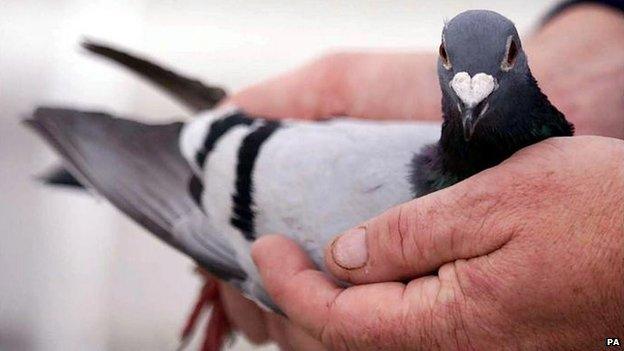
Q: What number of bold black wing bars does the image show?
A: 2